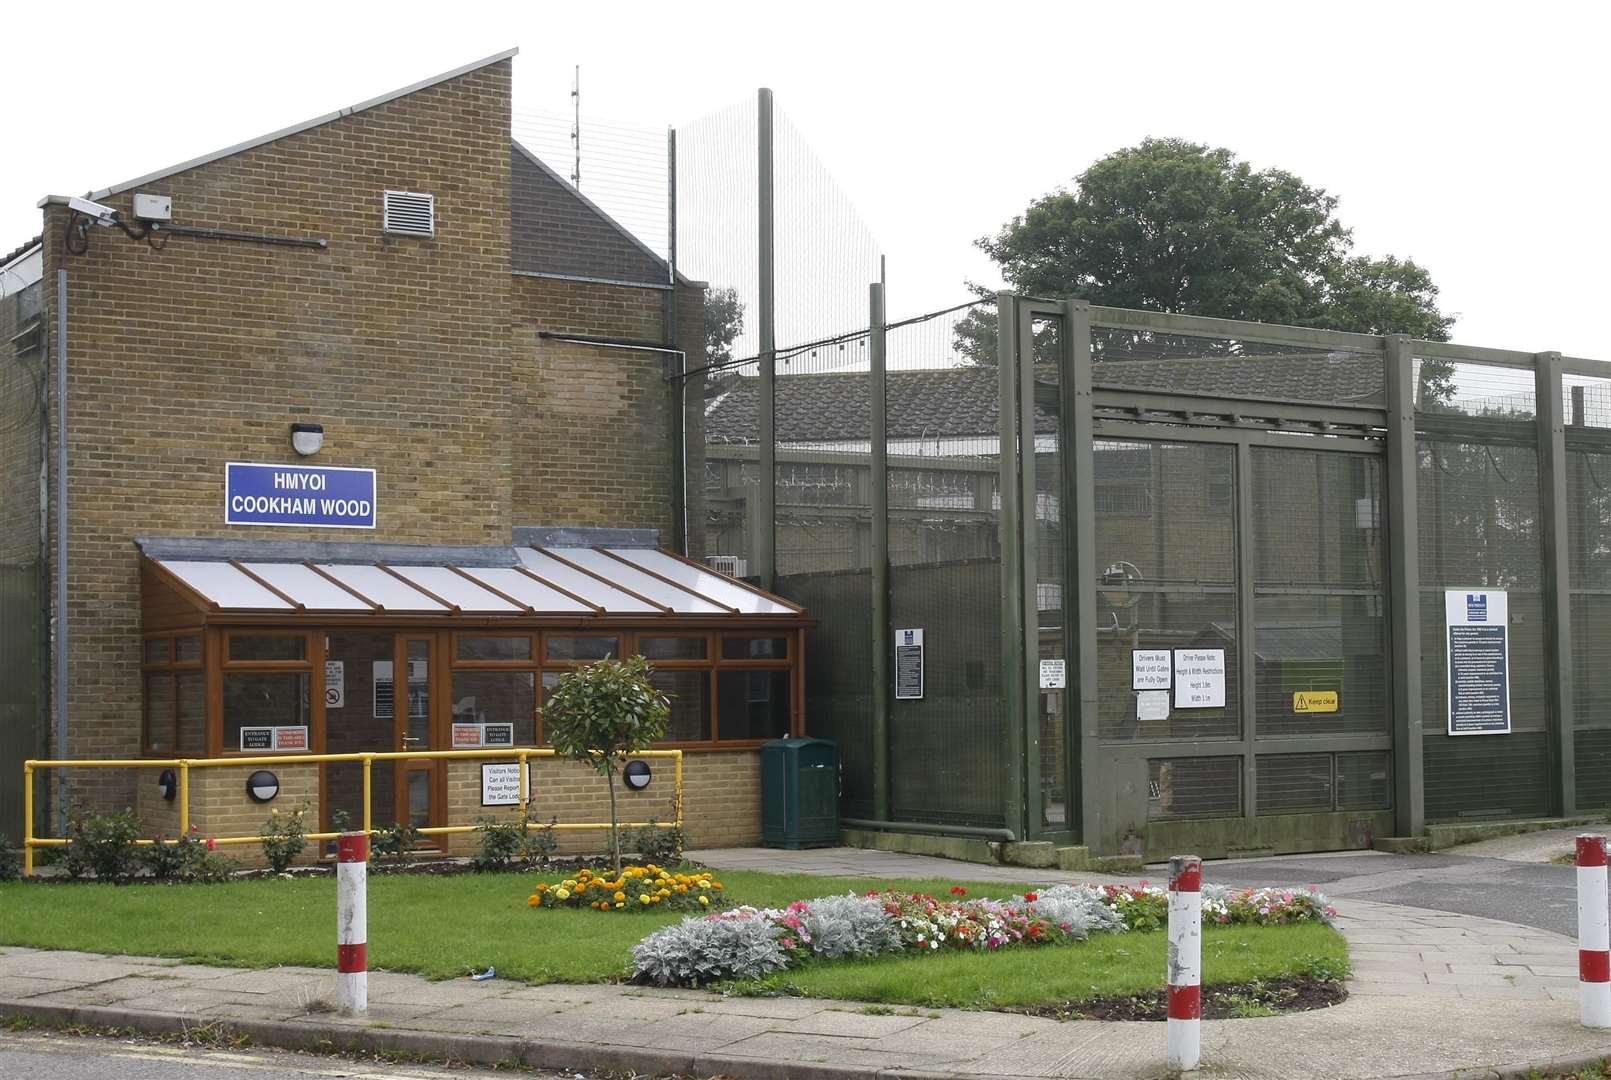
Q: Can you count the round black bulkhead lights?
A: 3